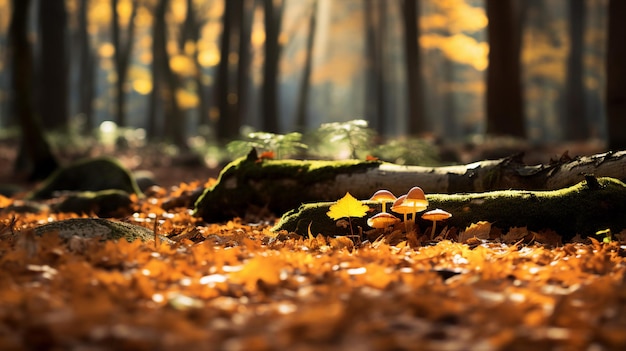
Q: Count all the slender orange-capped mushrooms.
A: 5